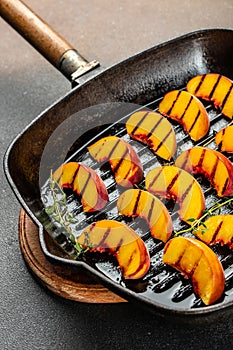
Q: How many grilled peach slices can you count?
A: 12